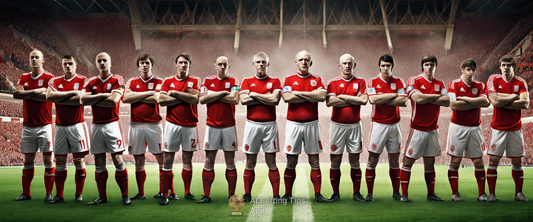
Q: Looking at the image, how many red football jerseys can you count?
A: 13